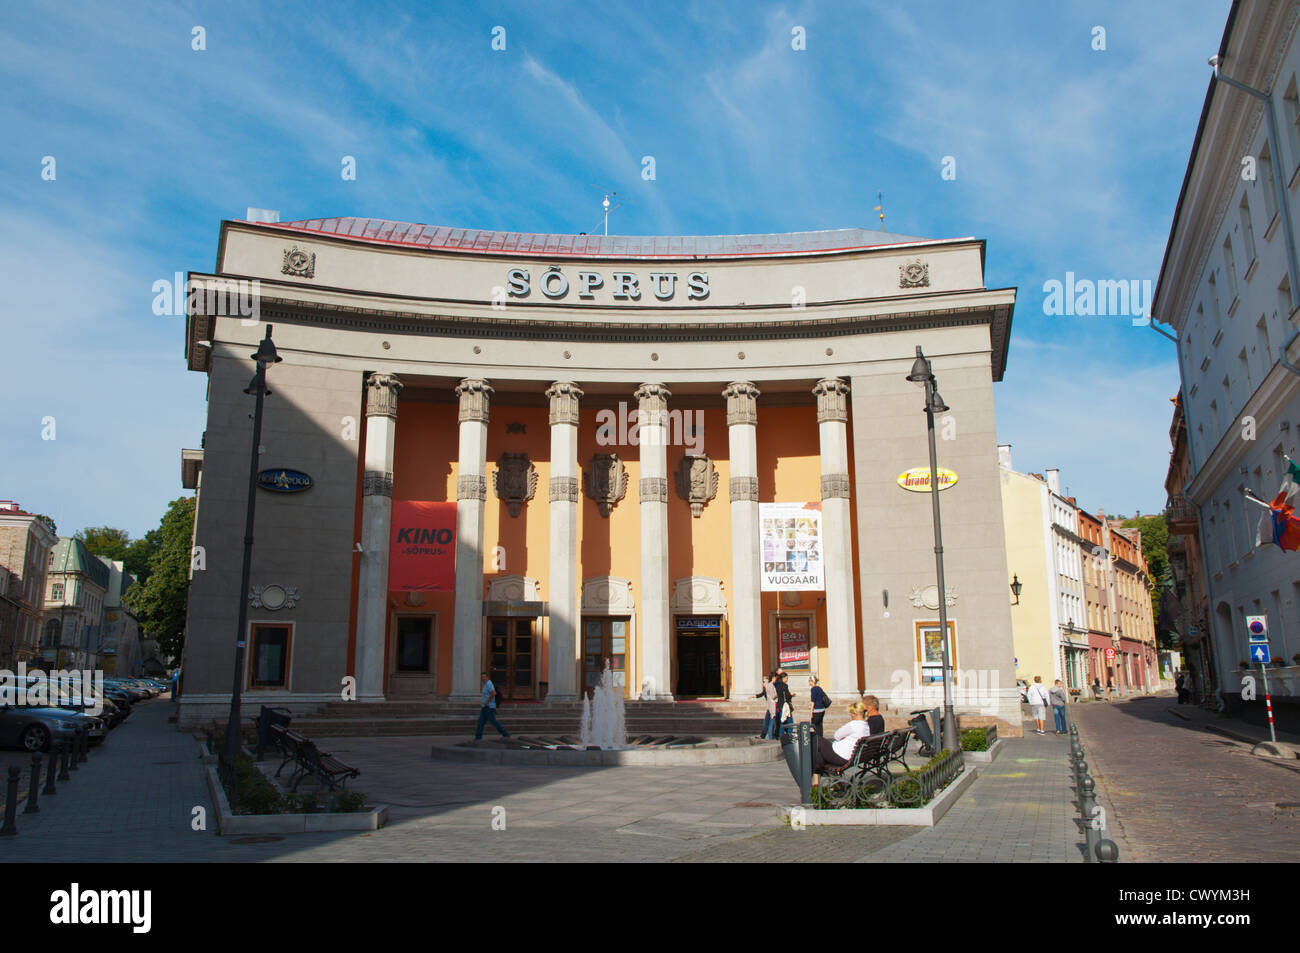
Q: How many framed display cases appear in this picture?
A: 4